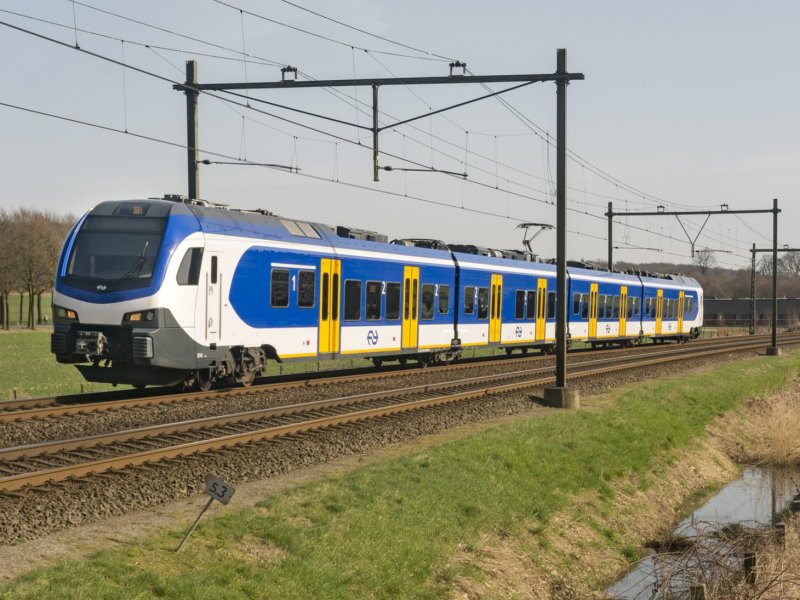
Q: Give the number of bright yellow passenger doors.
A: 8